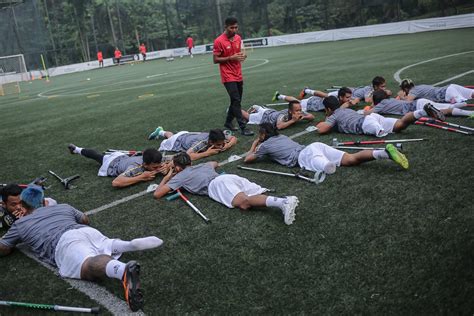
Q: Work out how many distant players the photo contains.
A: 4